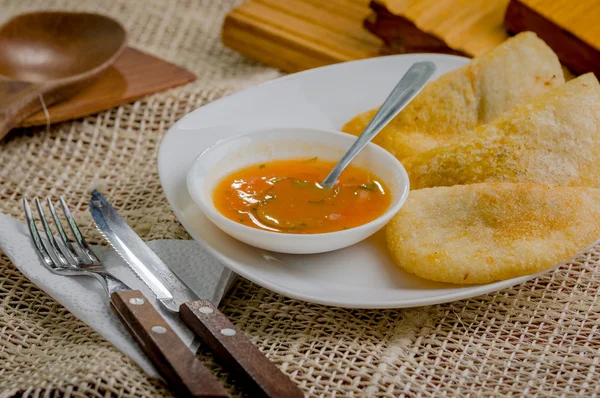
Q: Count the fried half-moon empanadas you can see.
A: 3